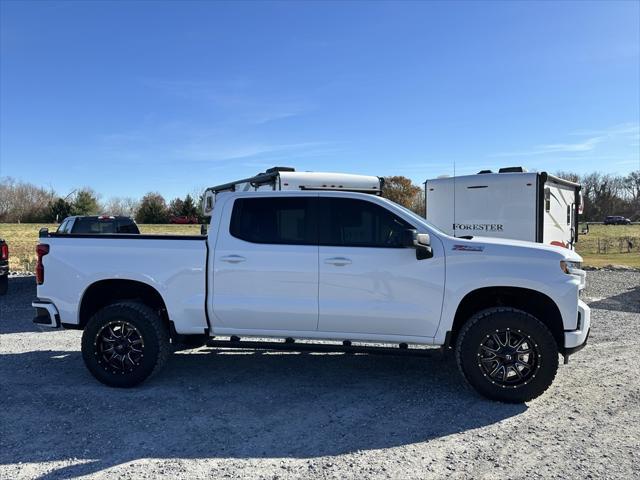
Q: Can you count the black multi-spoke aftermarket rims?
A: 2